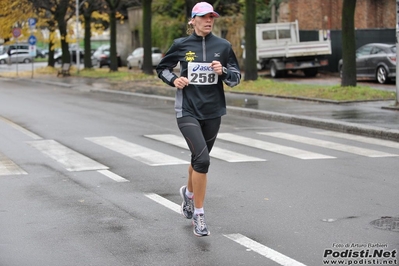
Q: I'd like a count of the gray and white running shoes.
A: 2